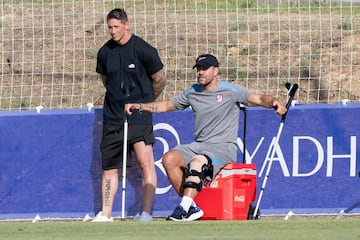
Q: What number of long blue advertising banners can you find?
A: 1